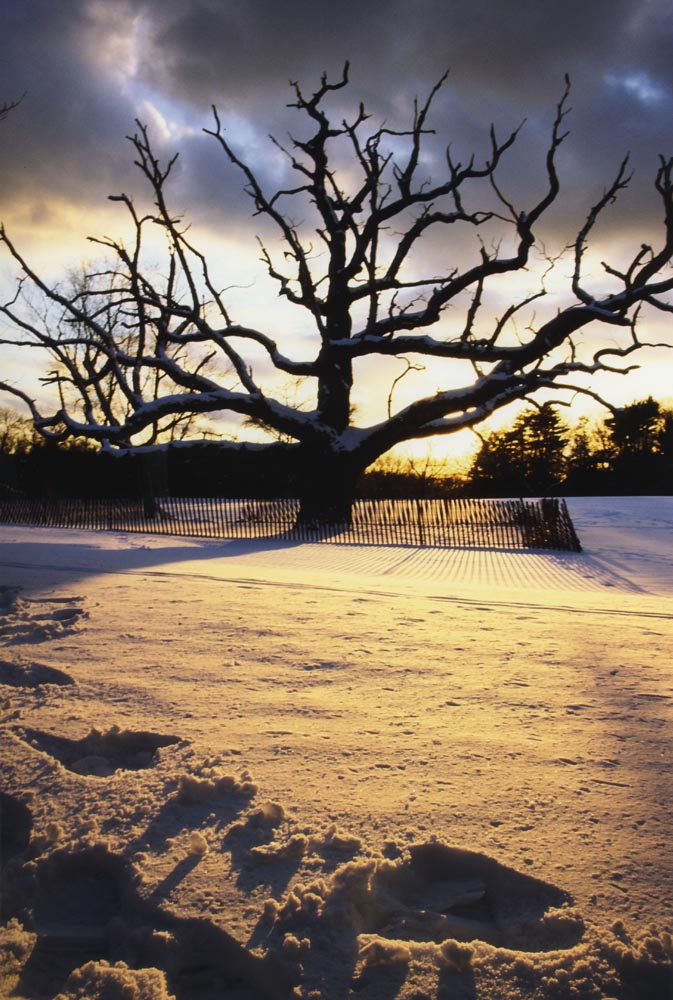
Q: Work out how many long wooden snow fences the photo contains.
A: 1